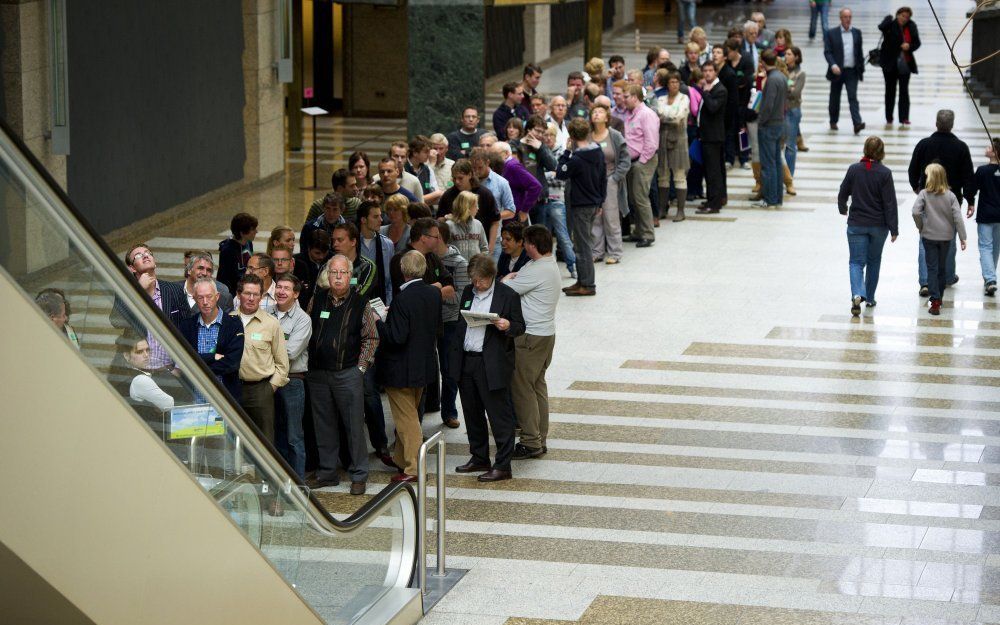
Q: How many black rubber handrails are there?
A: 1